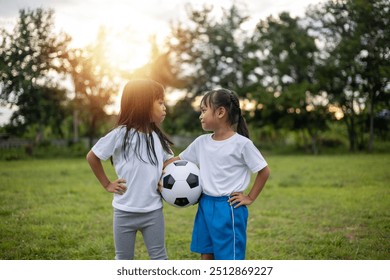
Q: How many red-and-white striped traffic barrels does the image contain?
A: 0